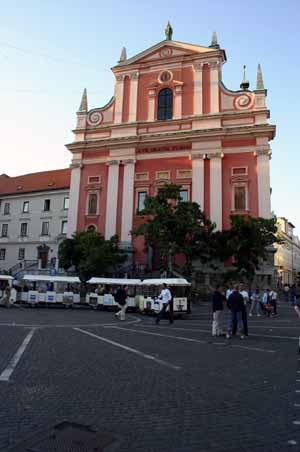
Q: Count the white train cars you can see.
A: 4